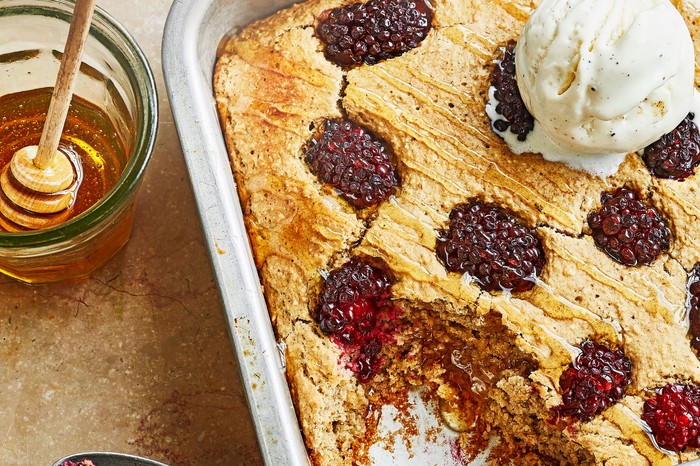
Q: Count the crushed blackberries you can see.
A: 1